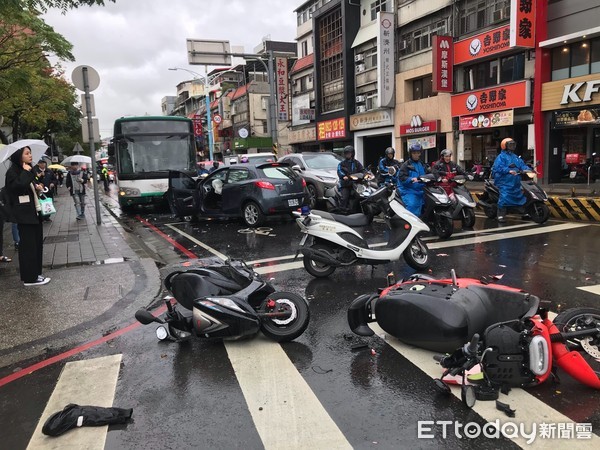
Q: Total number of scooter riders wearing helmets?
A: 5